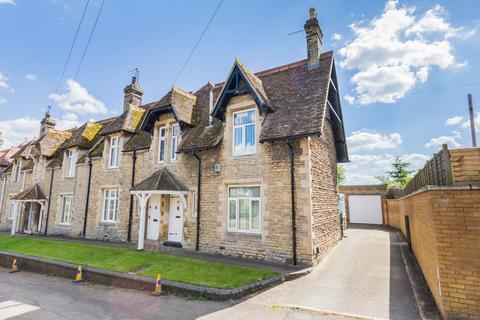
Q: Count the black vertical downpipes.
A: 5